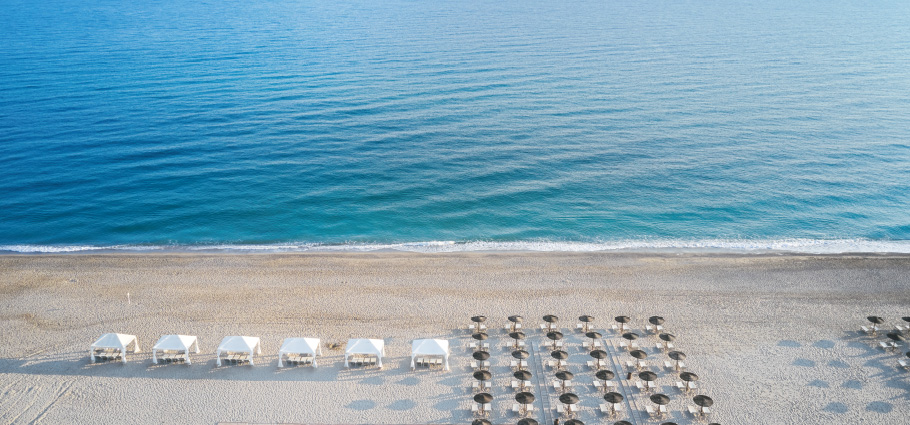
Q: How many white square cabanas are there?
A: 6